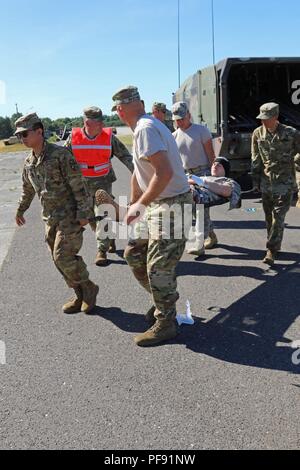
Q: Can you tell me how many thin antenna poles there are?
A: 2